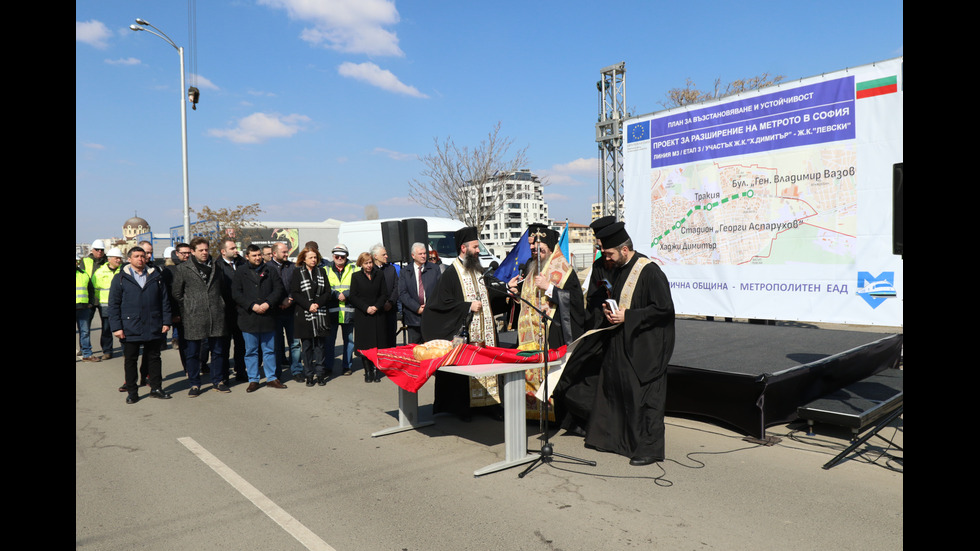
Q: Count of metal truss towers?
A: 1